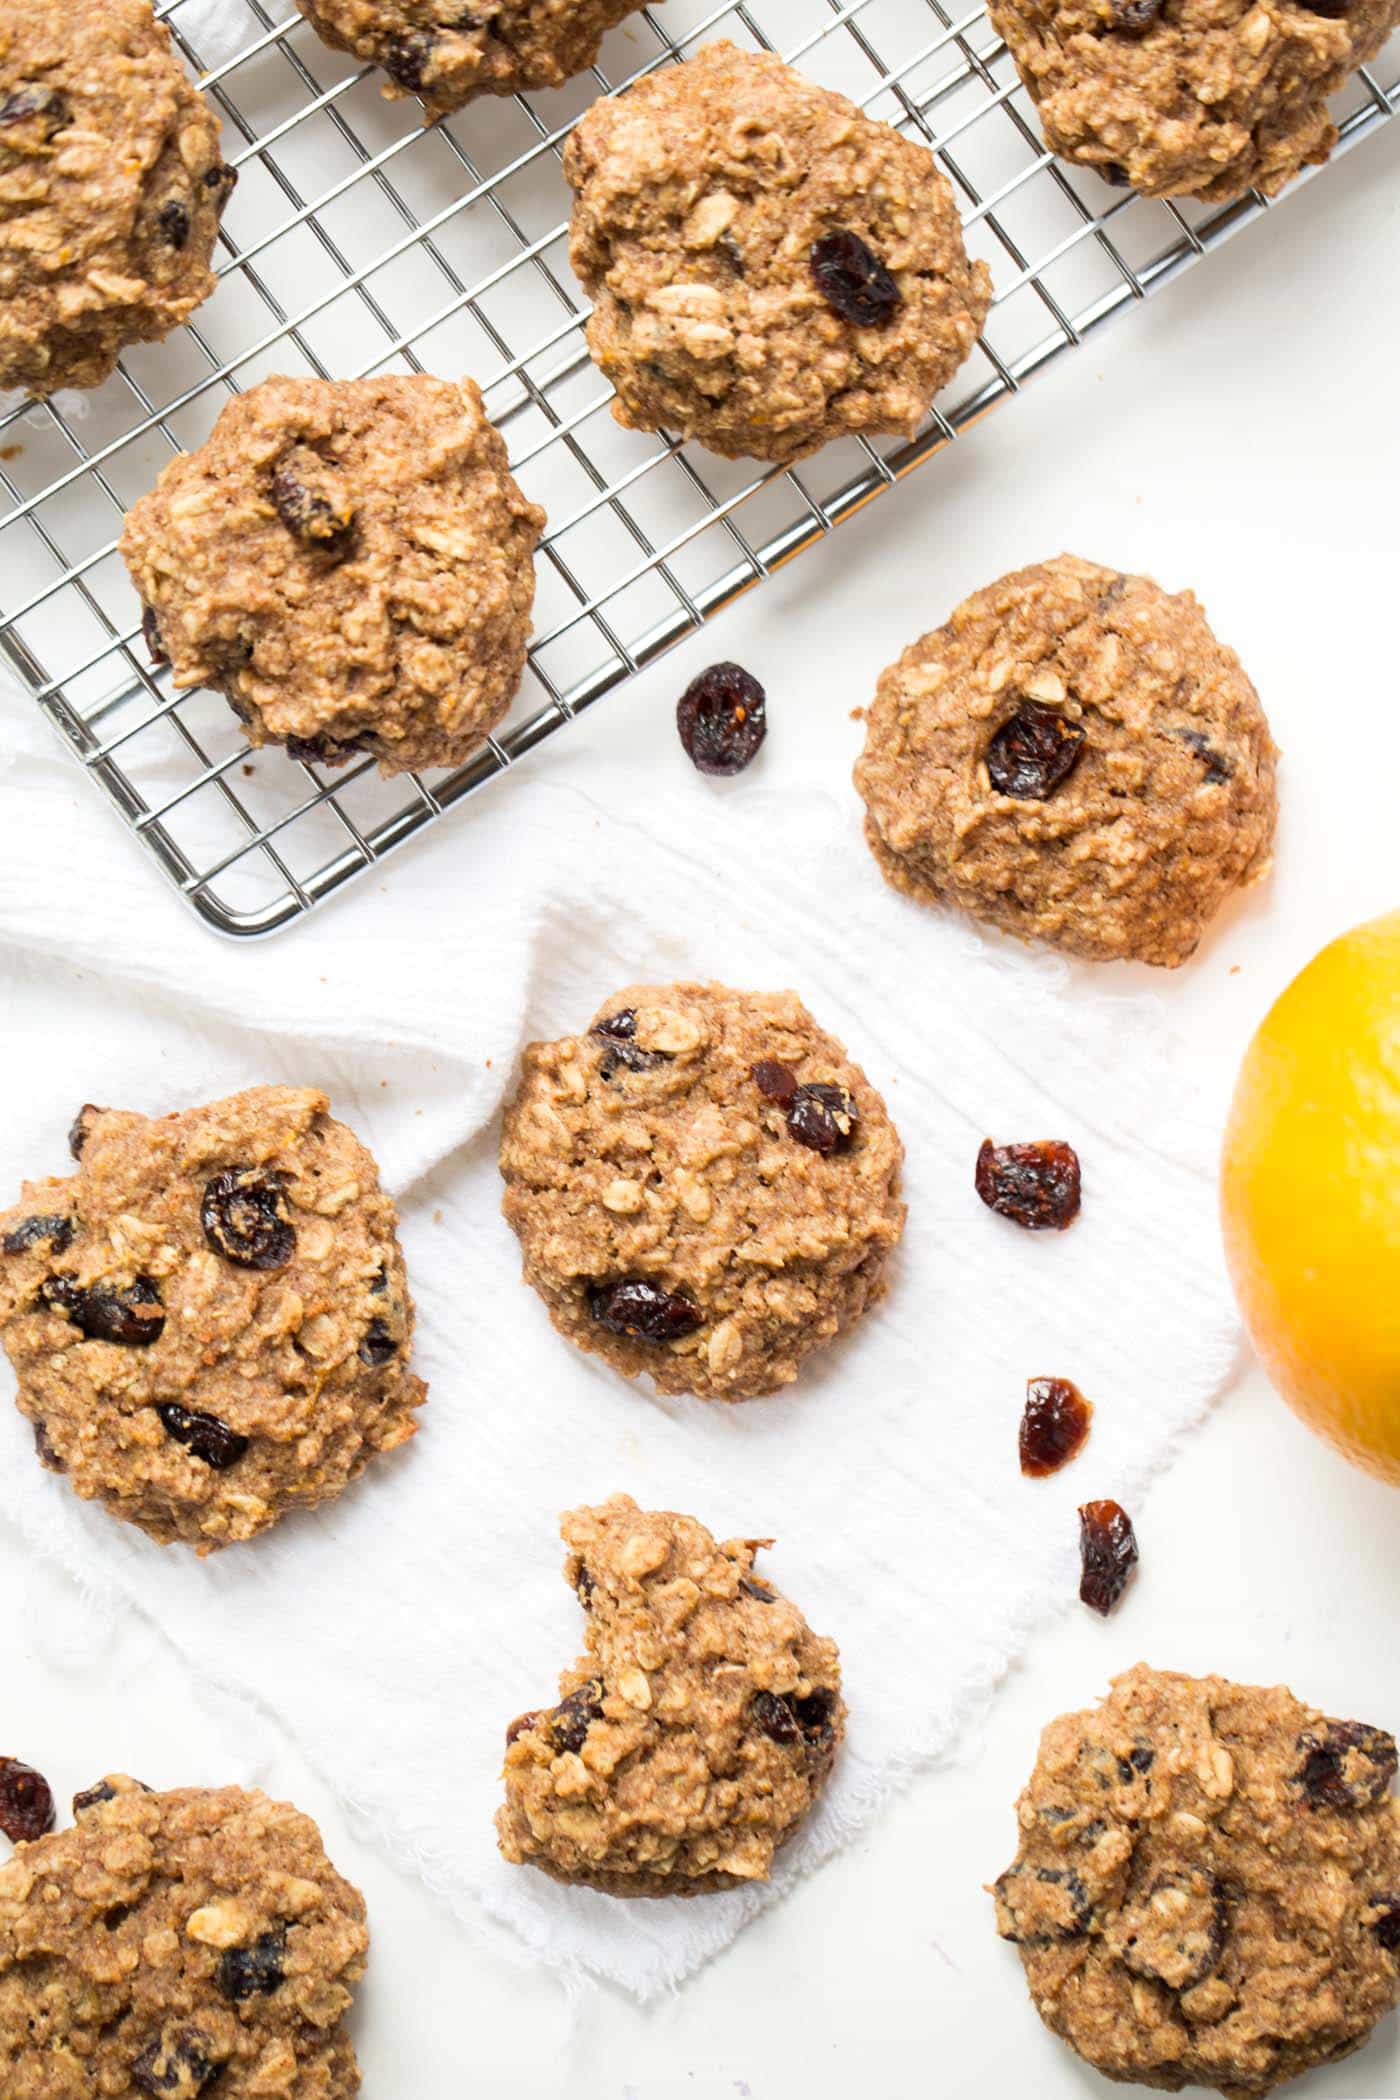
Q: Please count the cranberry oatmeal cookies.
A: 11